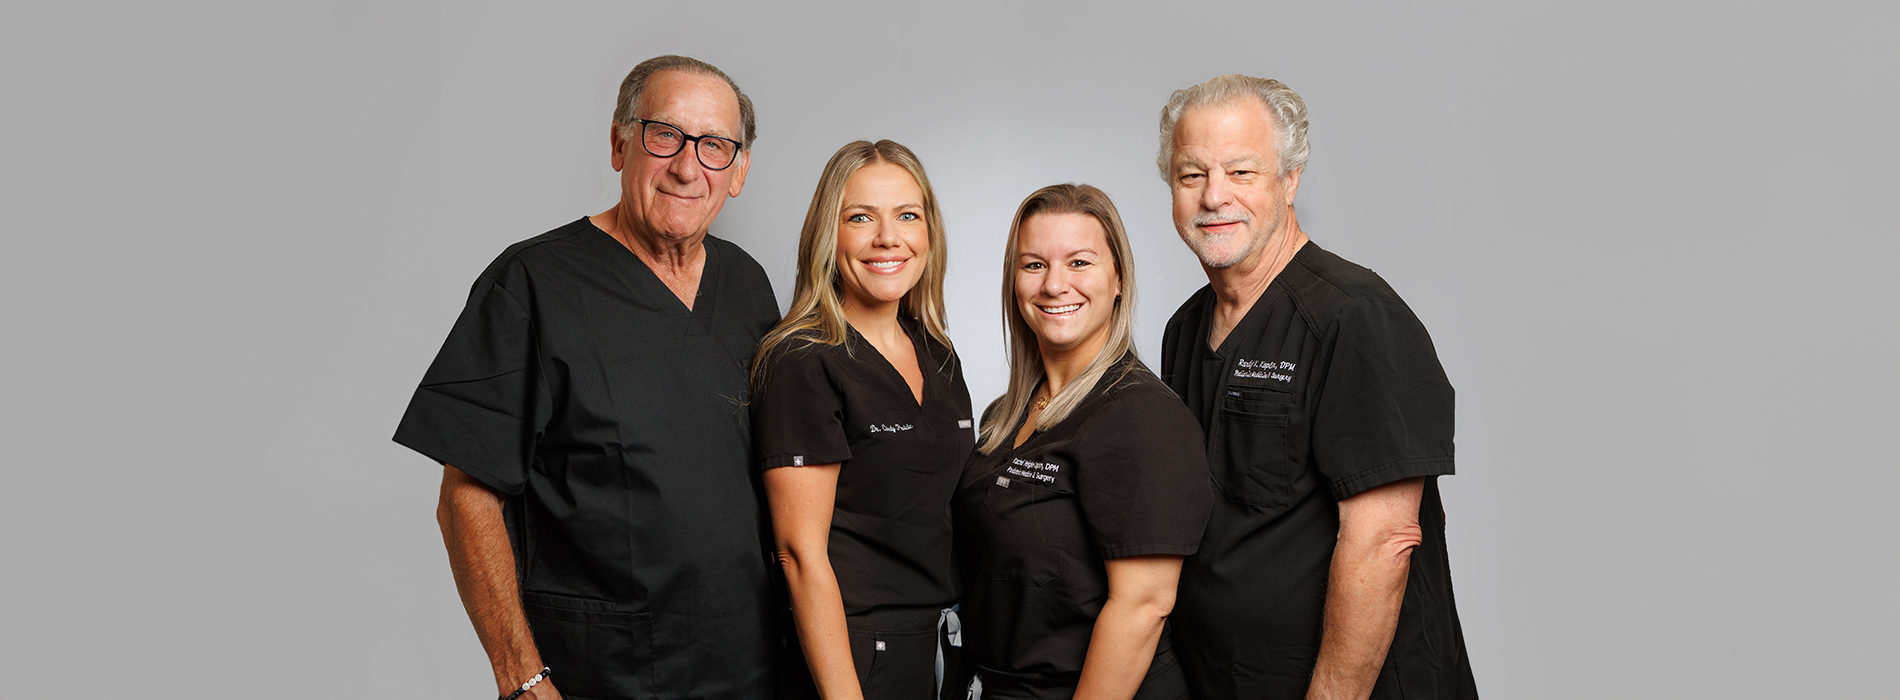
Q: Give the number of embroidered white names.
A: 3